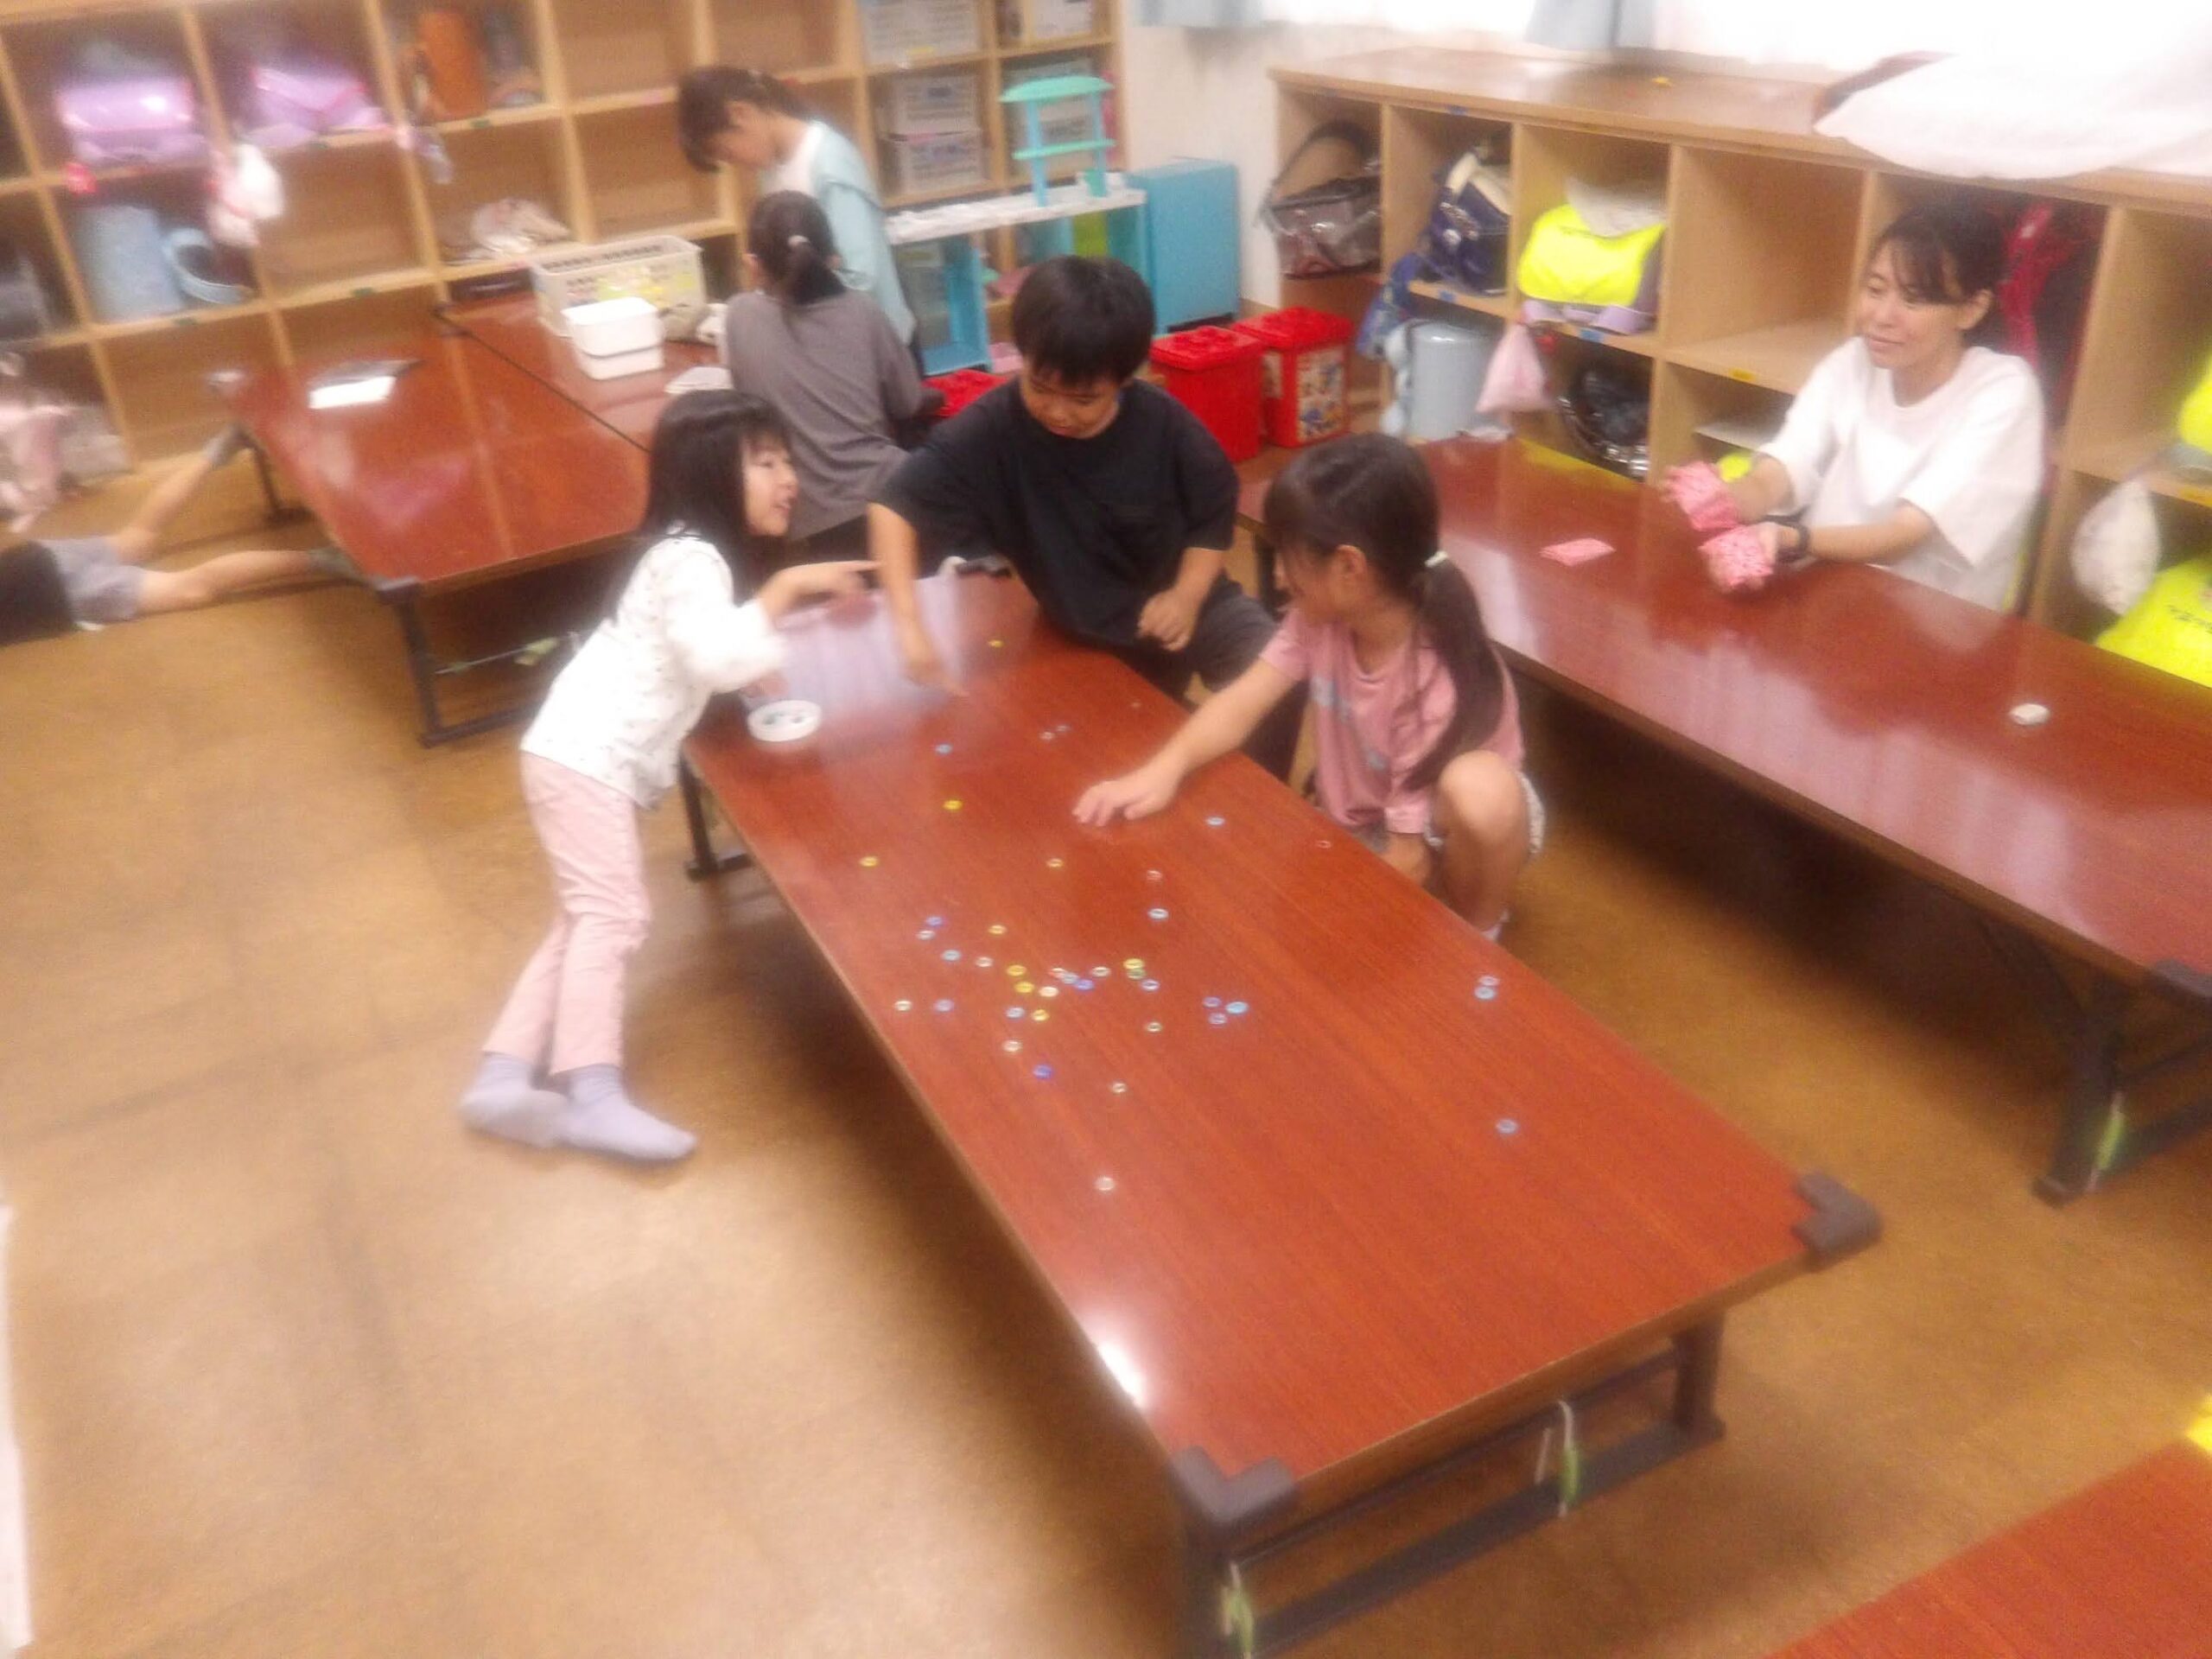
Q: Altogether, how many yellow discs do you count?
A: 9